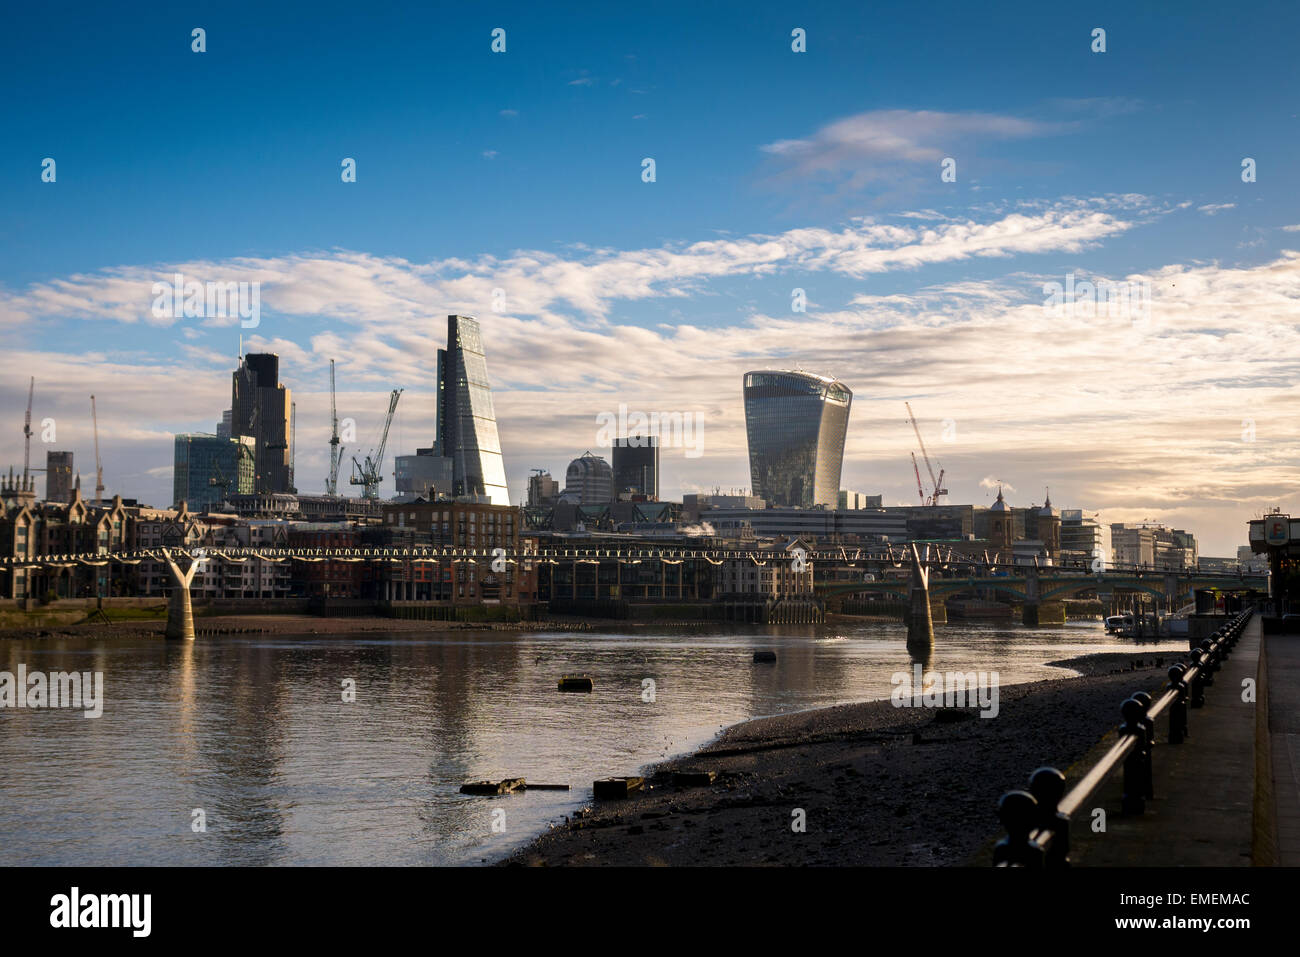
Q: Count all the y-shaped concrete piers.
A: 2